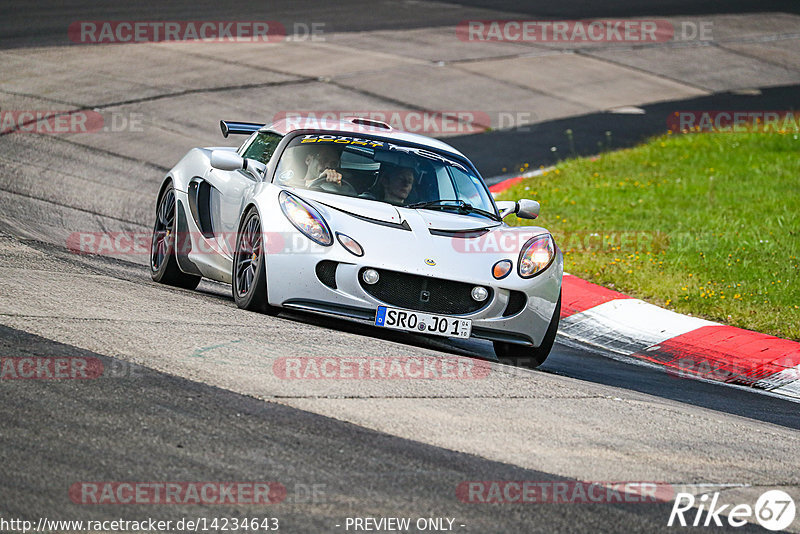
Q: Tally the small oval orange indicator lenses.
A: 2